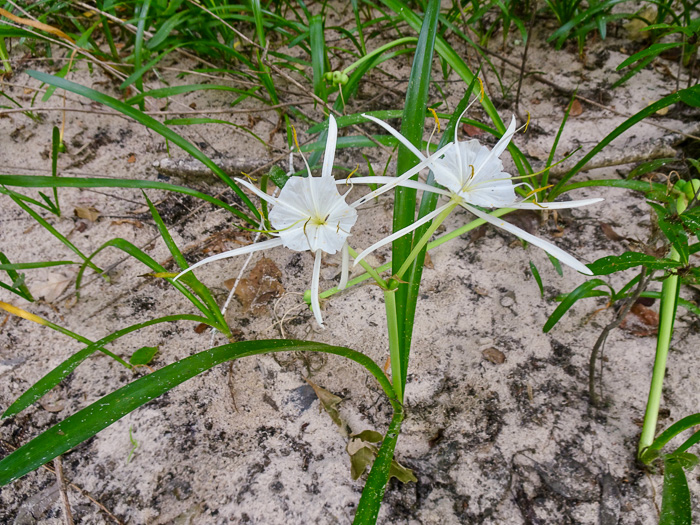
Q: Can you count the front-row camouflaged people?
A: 0